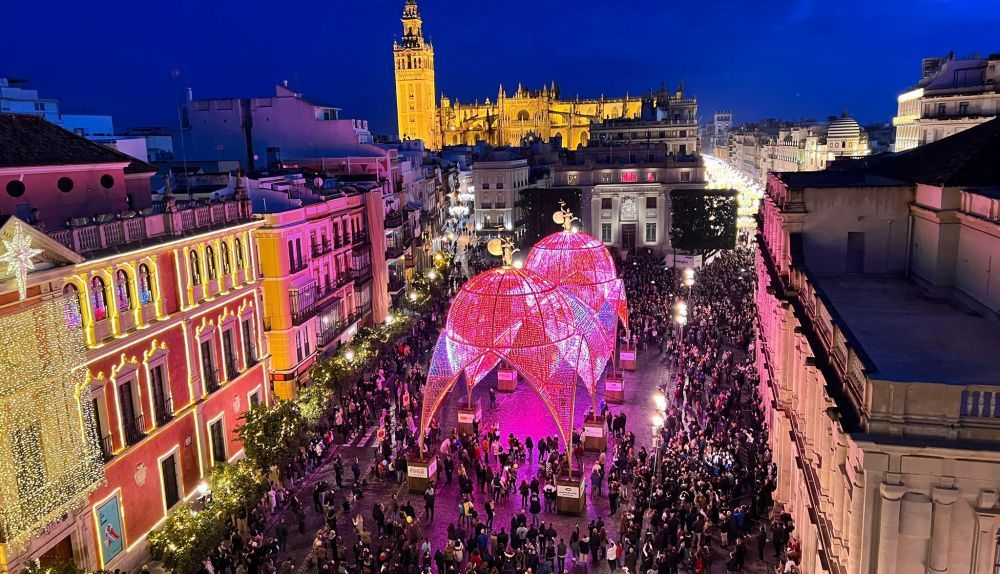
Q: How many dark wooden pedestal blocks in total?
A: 7